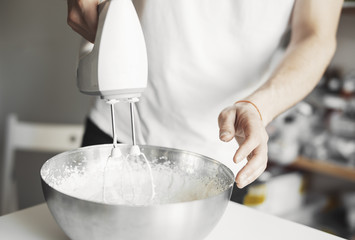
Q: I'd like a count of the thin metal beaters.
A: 2